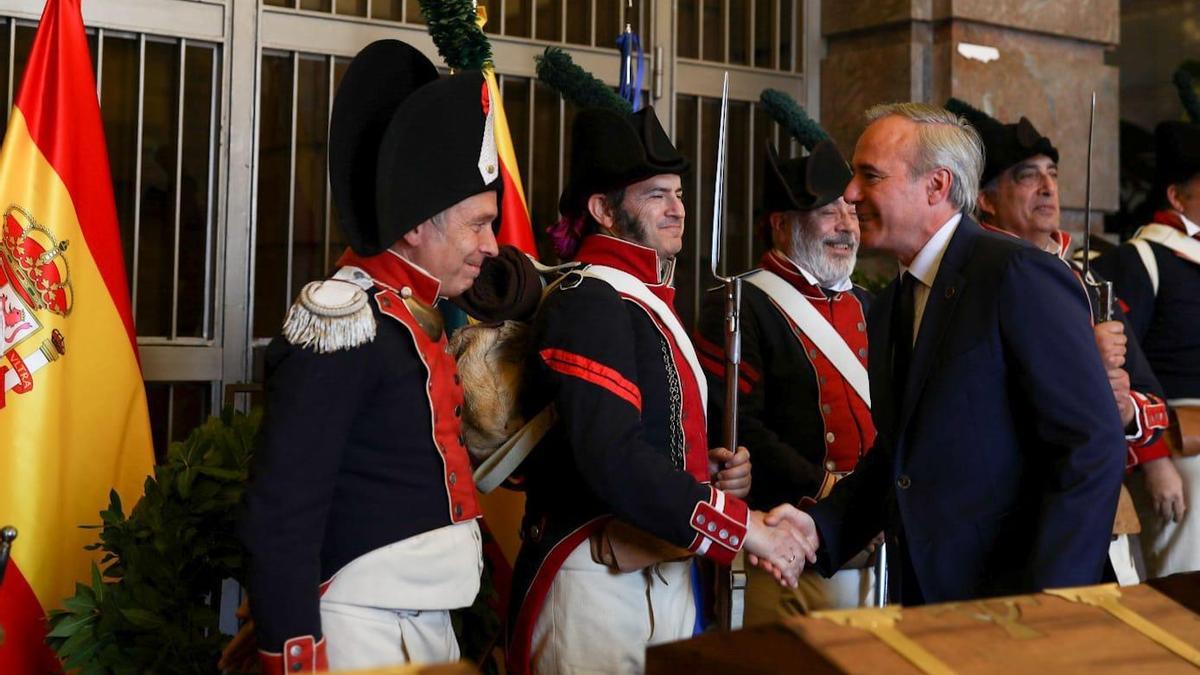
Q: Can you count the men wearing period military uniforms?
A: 5